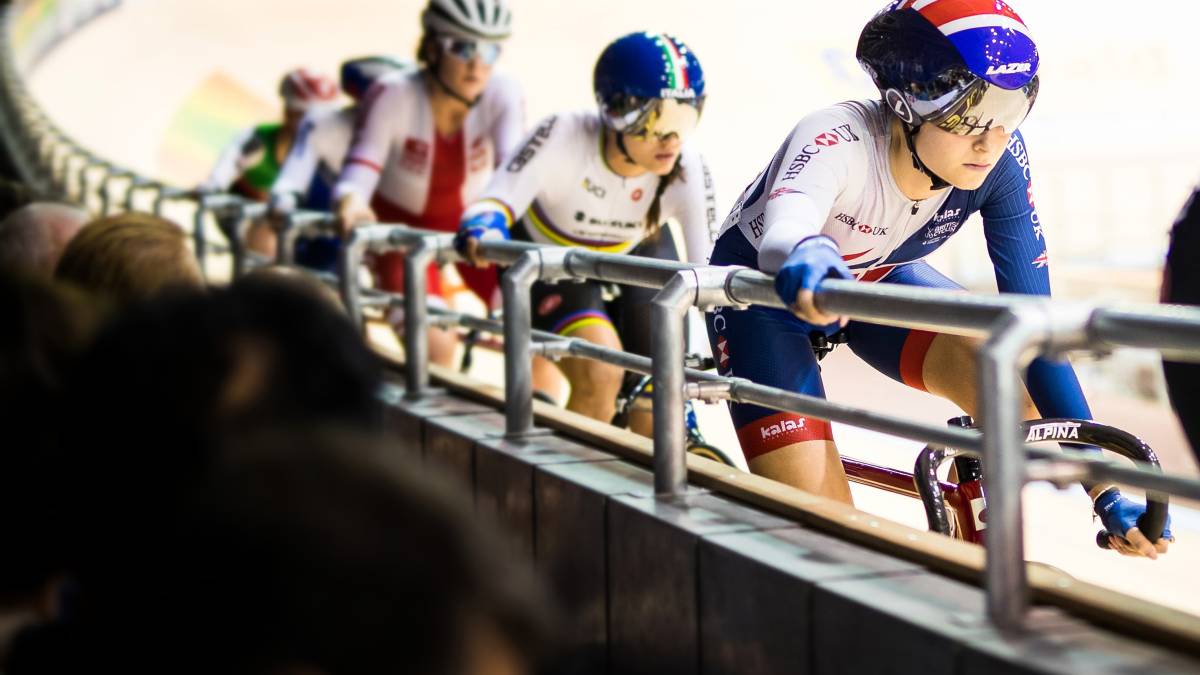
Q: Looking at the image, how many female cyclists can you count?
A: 5